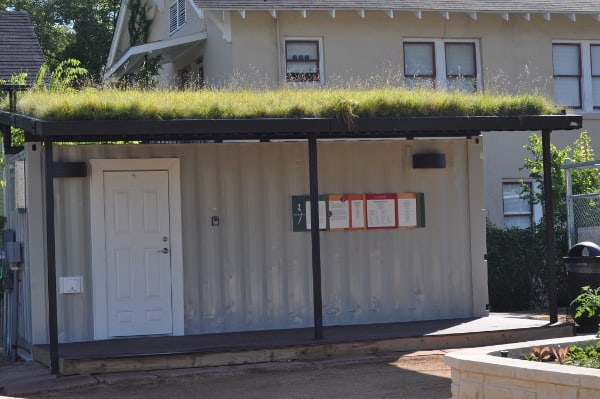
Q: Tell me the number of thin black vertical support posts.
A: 3